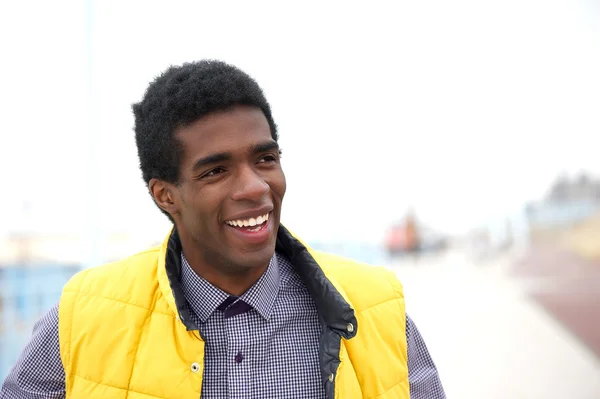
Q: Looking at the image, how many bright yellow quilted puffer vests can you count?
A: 1